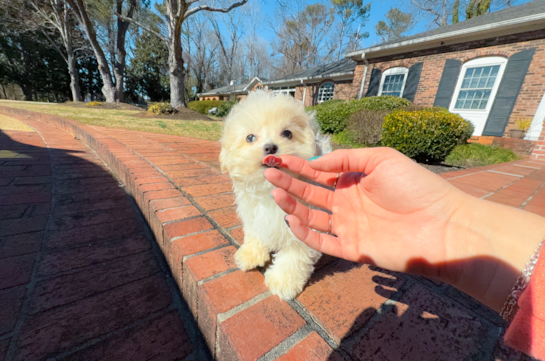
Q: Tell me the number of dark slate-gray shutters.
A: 4